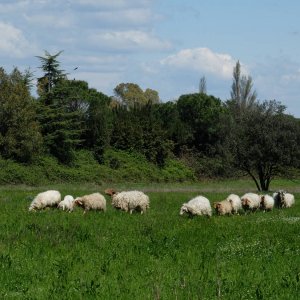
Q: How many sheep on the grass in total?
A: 10